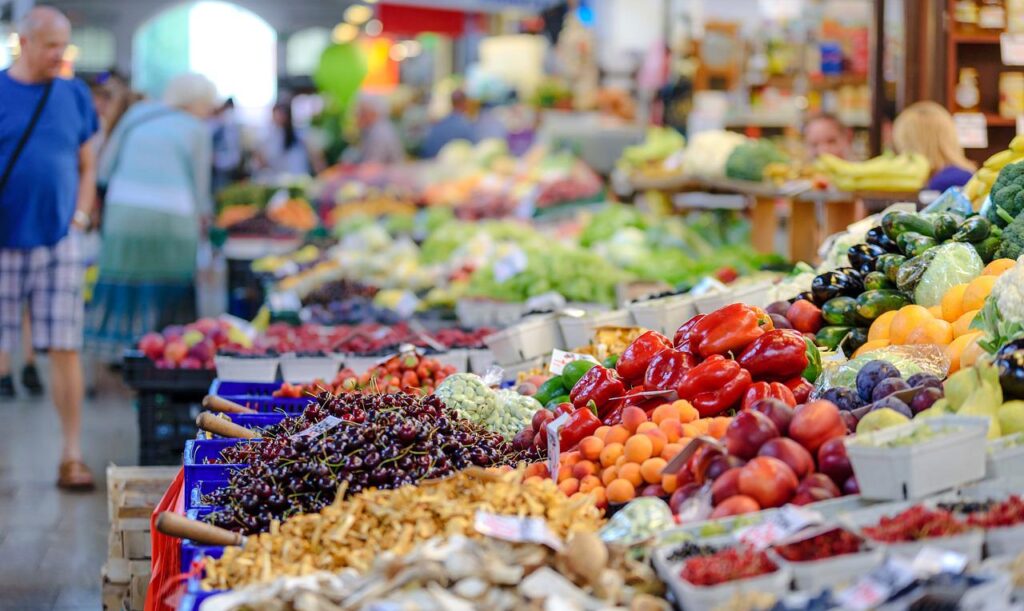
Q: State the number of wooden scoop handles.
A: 3